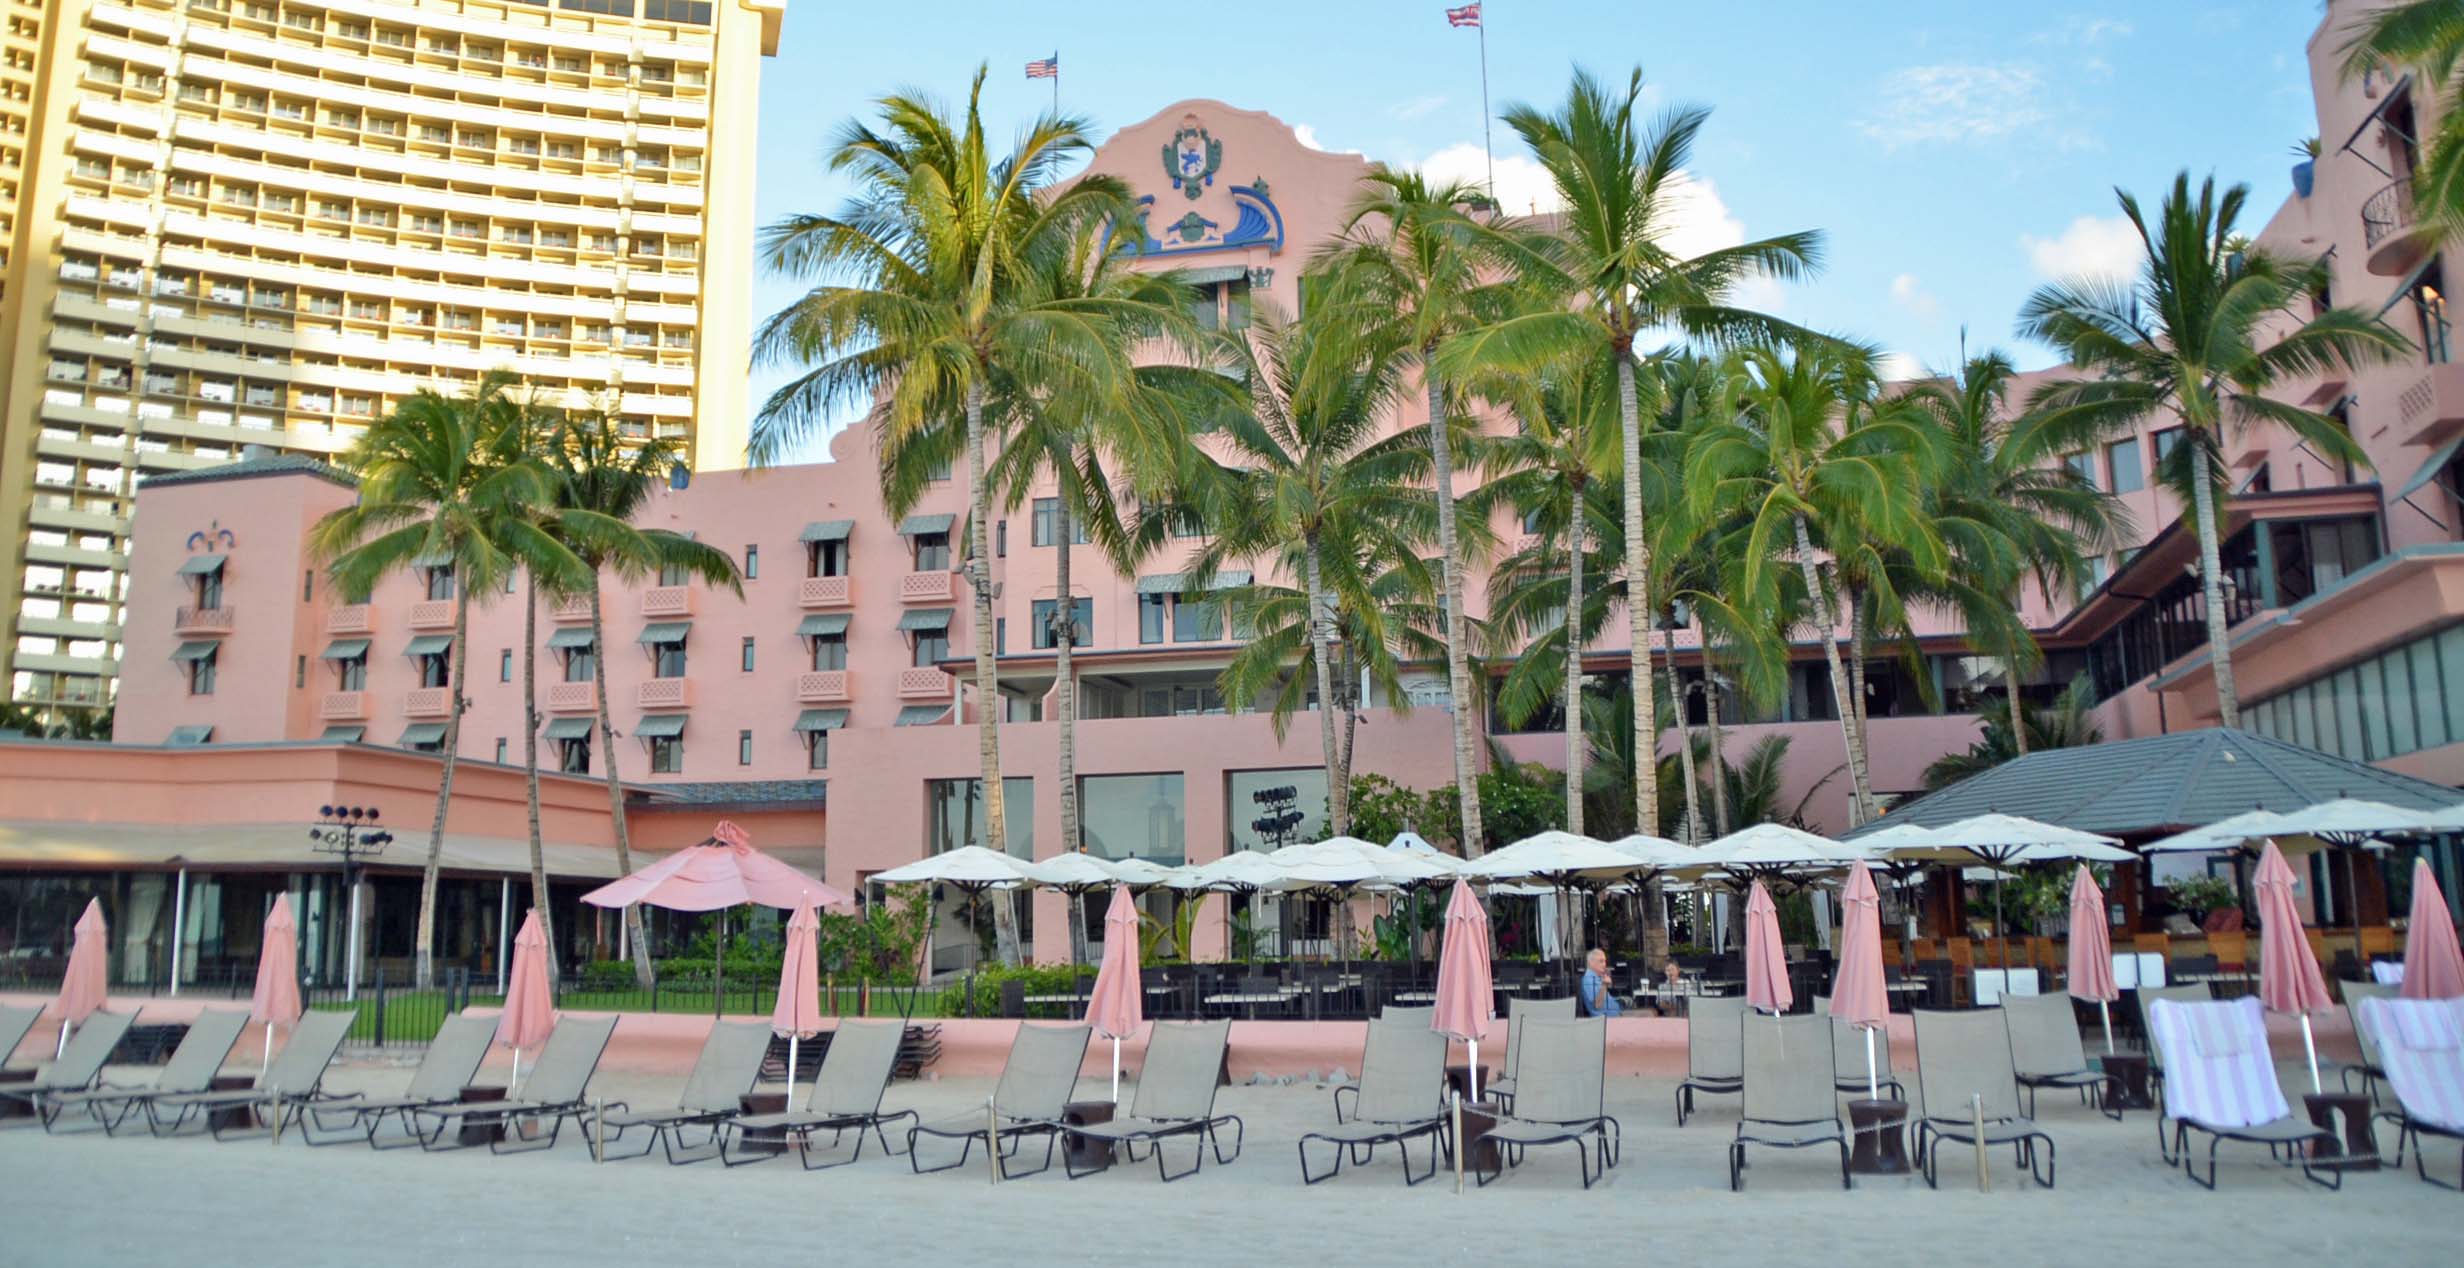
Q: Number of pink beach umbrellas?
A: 12